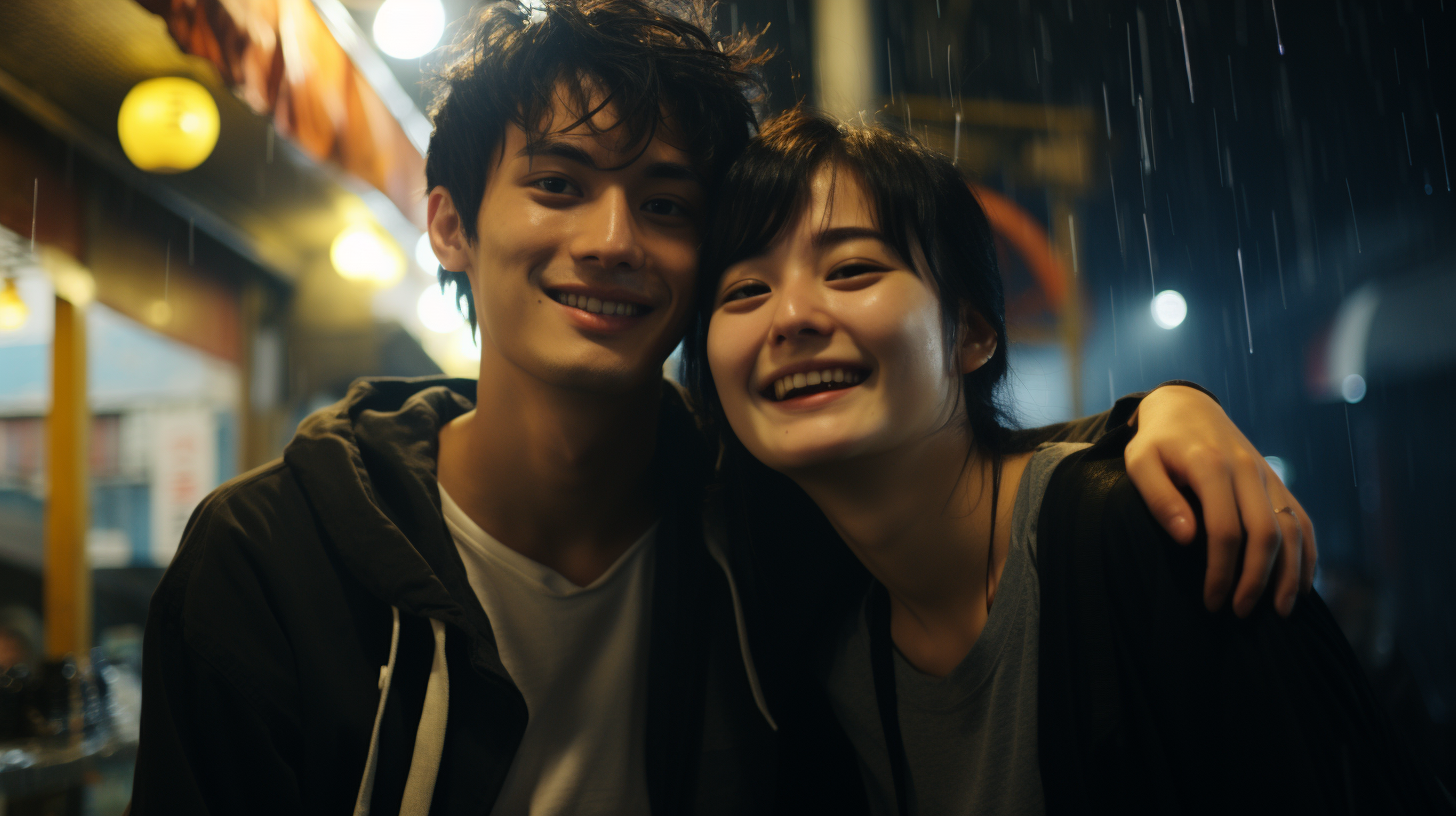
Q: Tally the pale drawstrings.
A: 3